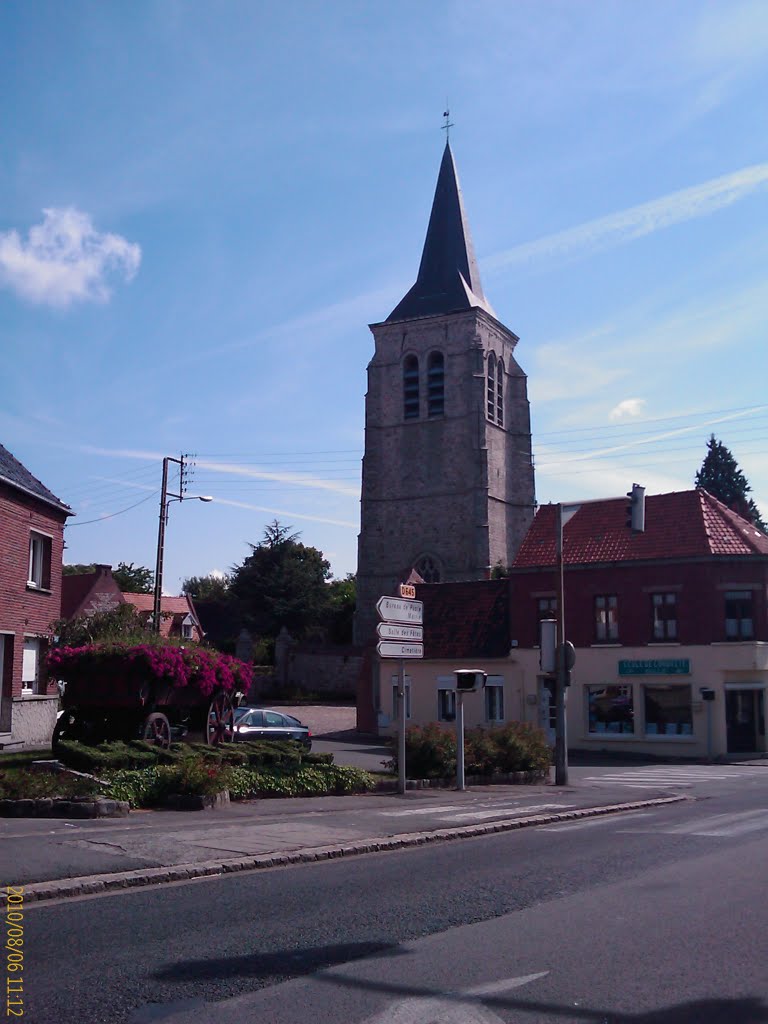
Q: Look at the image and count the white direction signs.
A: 3